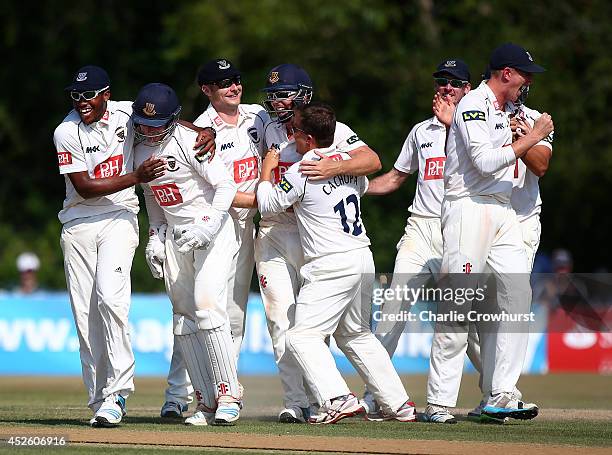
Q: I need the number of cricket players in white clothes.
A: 8